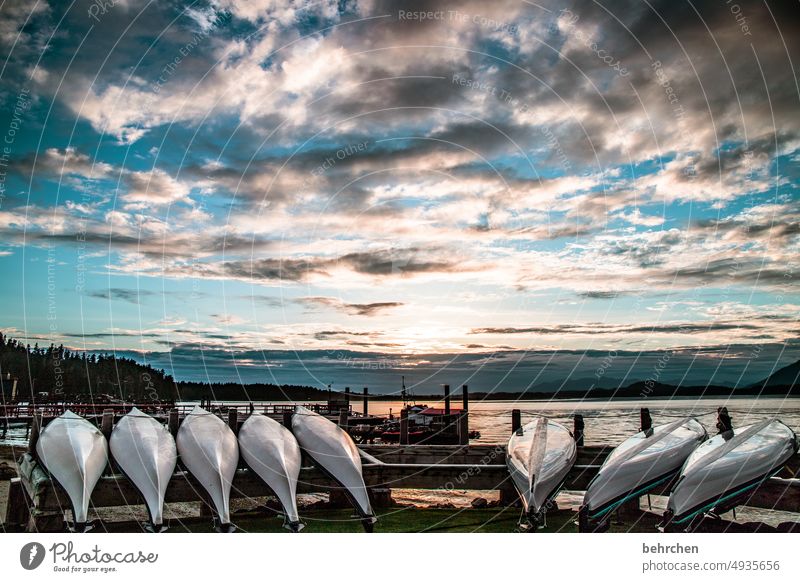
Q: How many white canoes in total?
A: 8